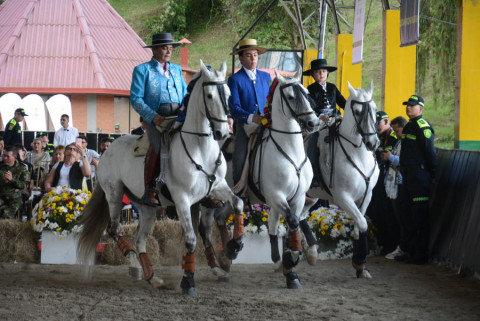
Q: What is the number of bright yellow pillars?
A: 4